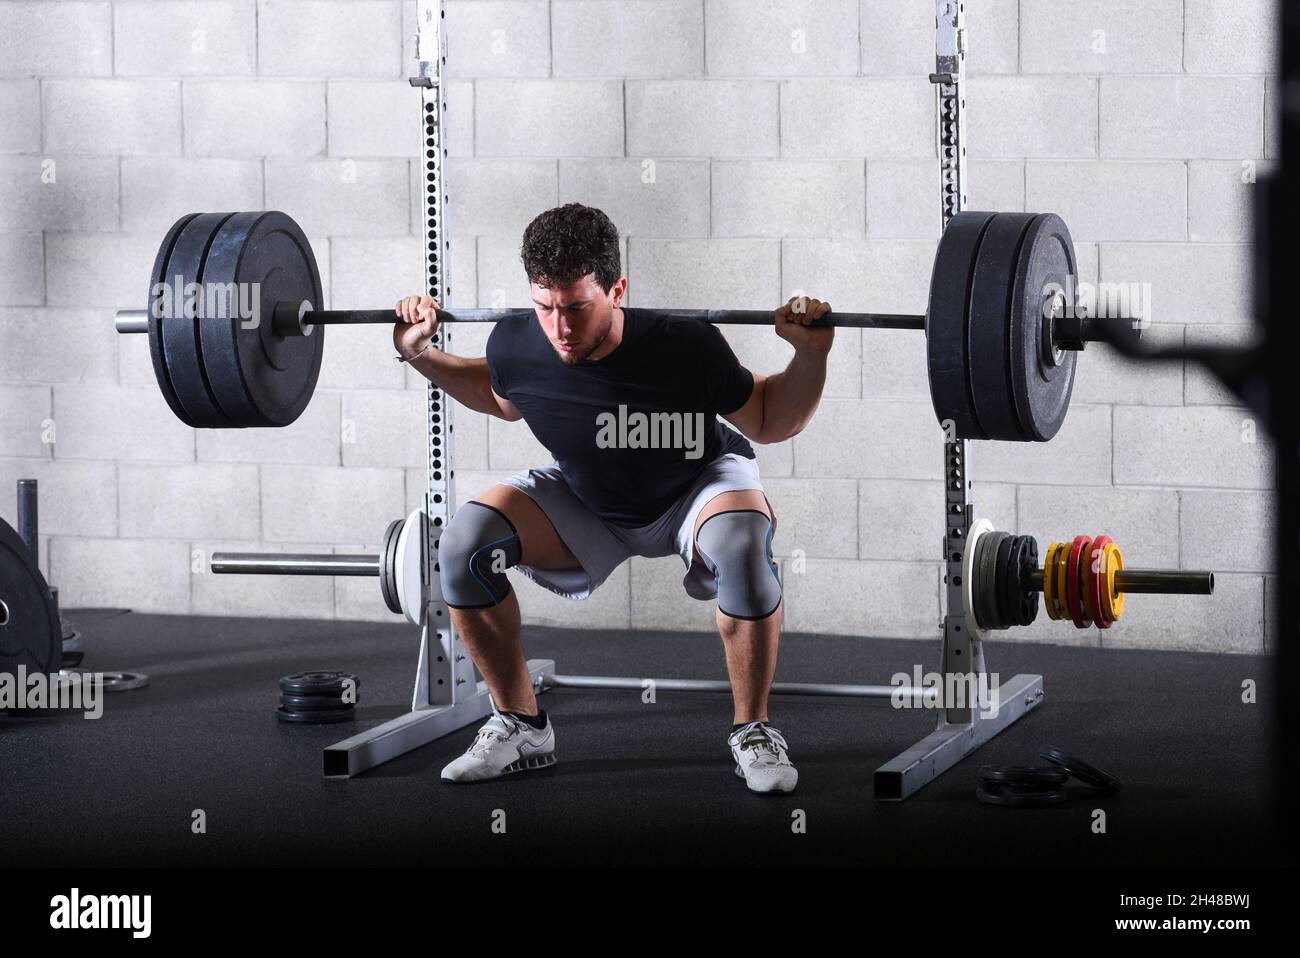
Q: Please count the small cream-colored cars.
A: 0